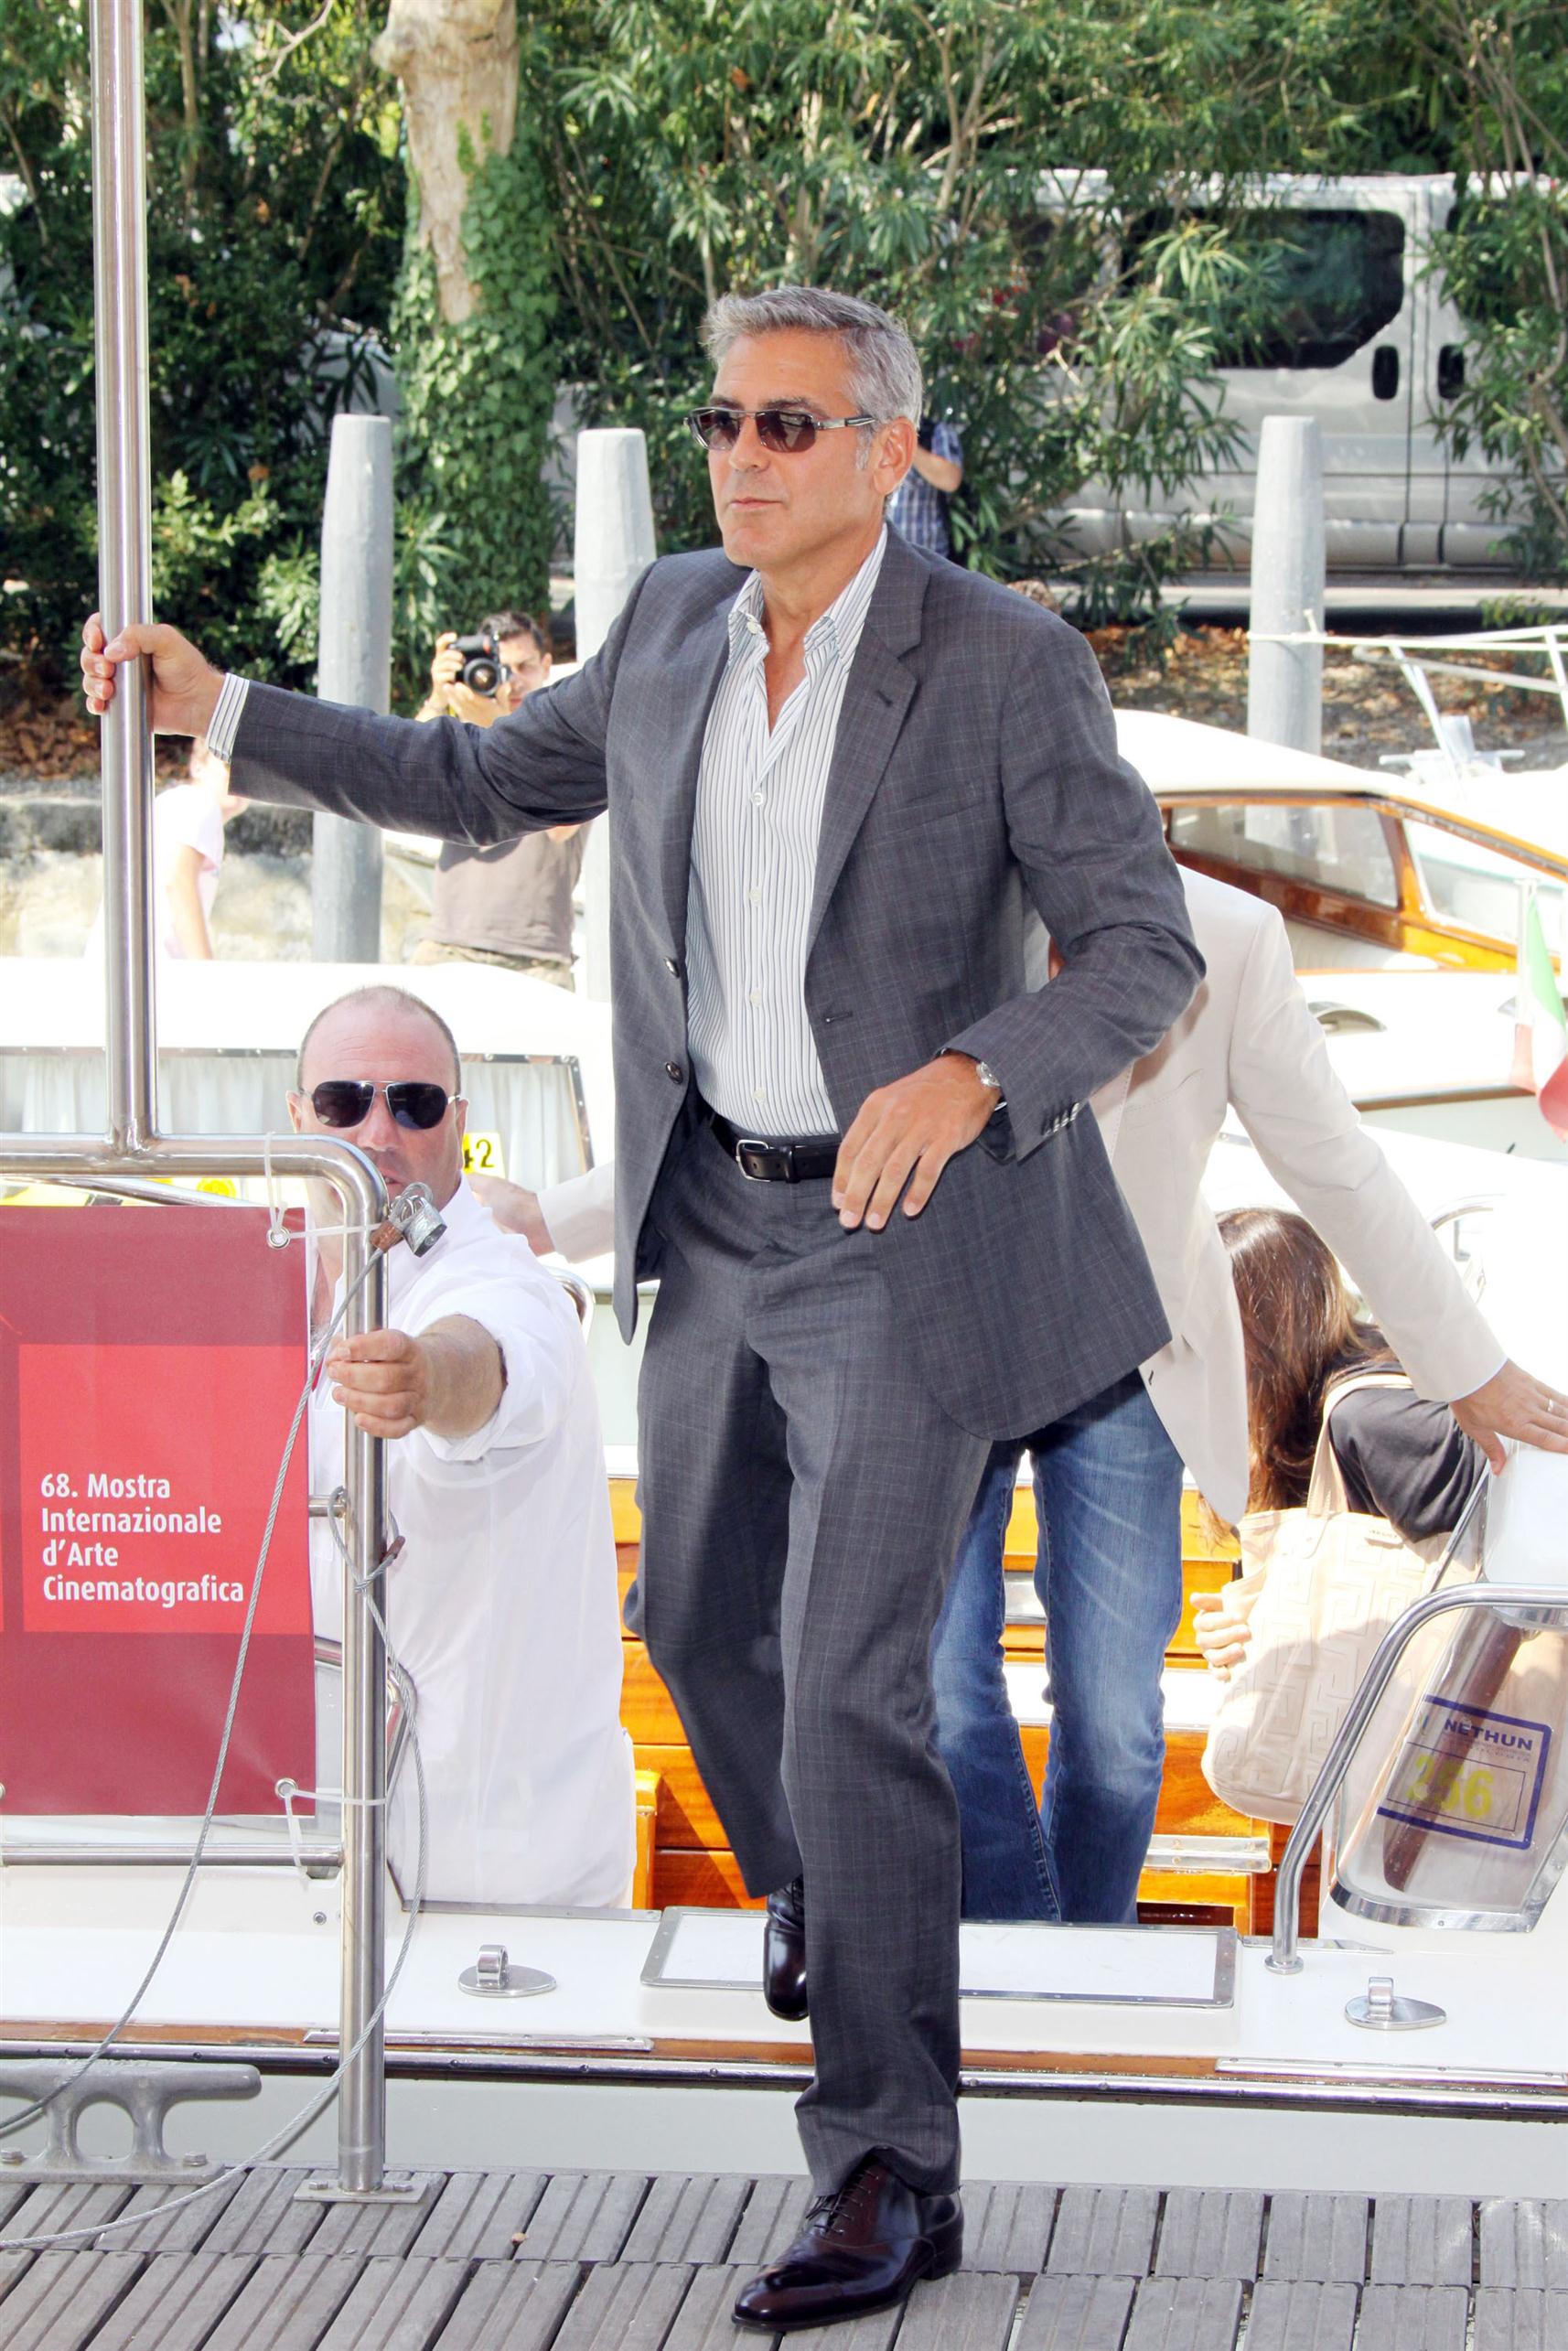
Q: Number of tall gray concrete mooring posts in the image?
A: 3